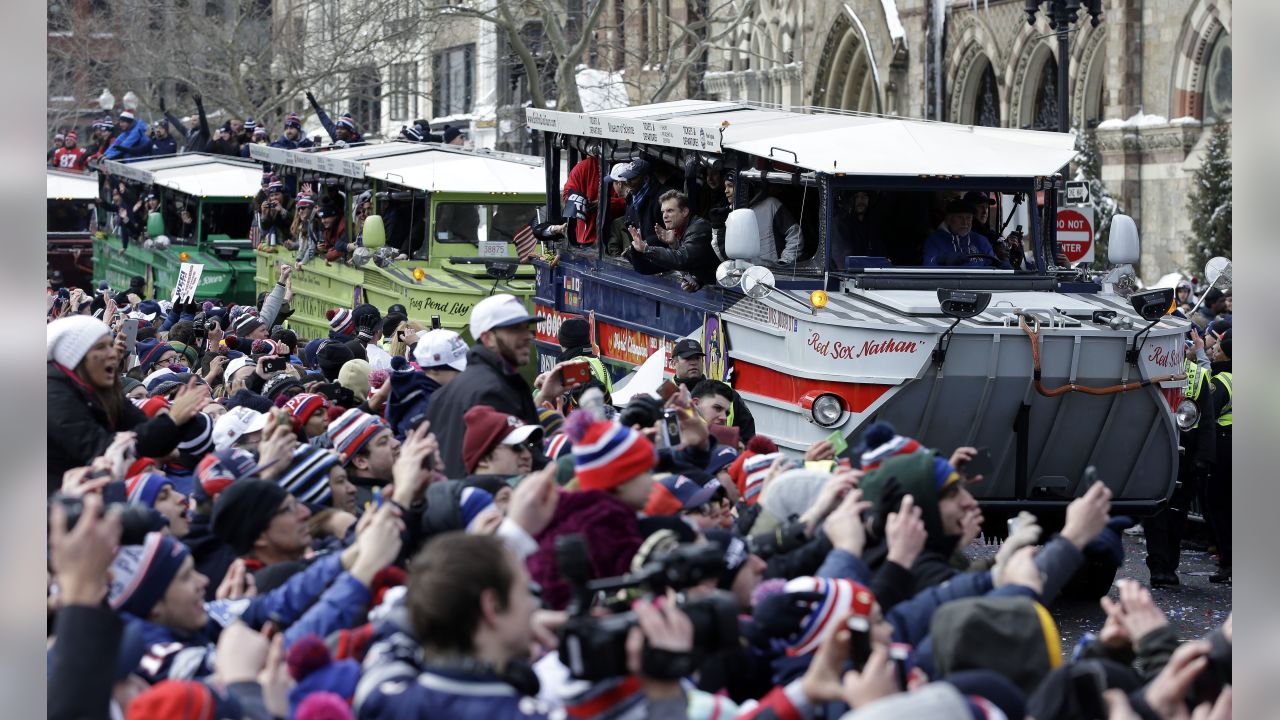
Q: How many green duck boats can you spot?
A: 2